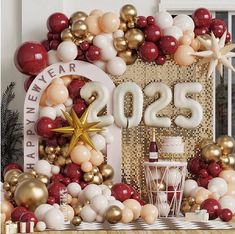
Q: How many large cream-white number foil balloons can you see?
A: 4